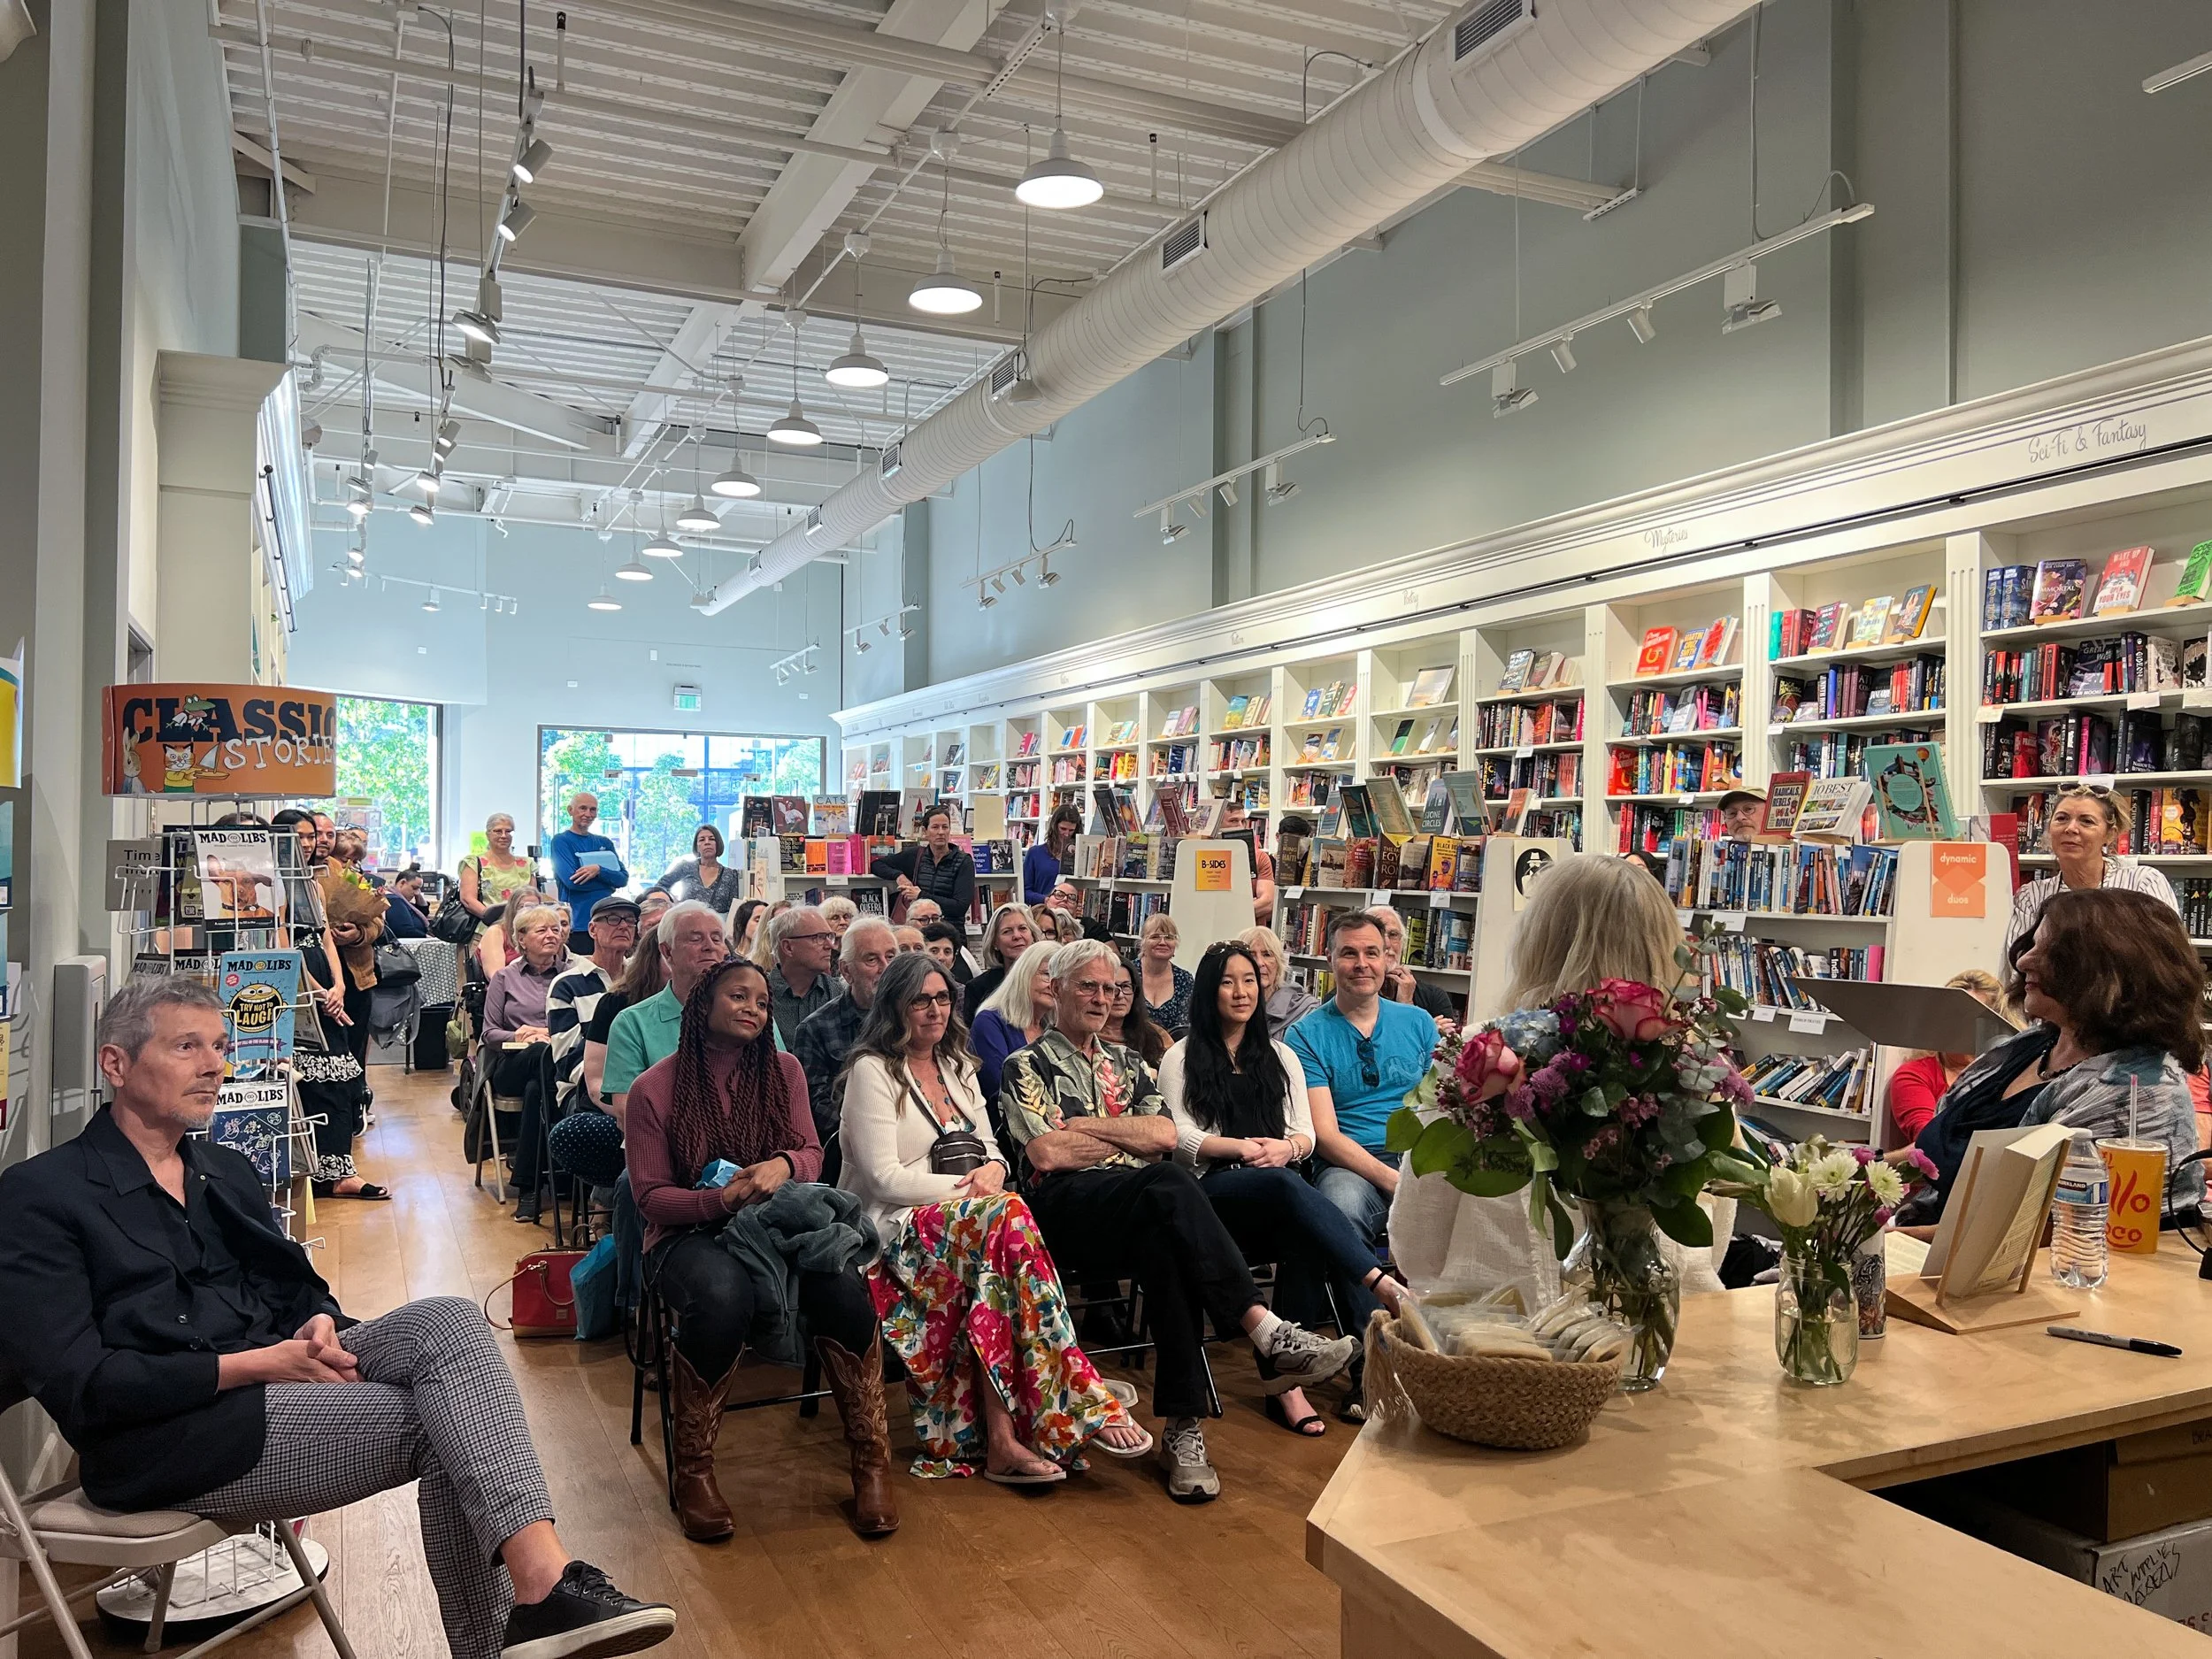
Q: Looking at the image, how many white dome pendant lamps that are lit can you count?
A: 9